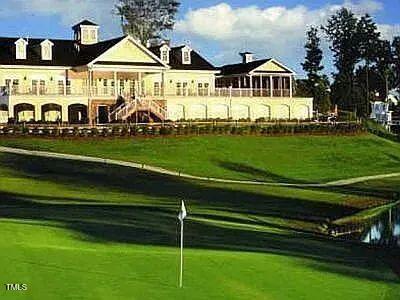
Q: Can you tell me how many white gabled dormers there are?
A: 4